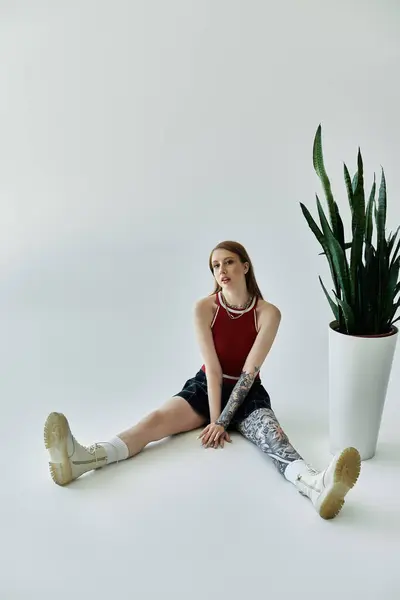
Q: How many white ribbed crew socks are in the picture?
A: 2